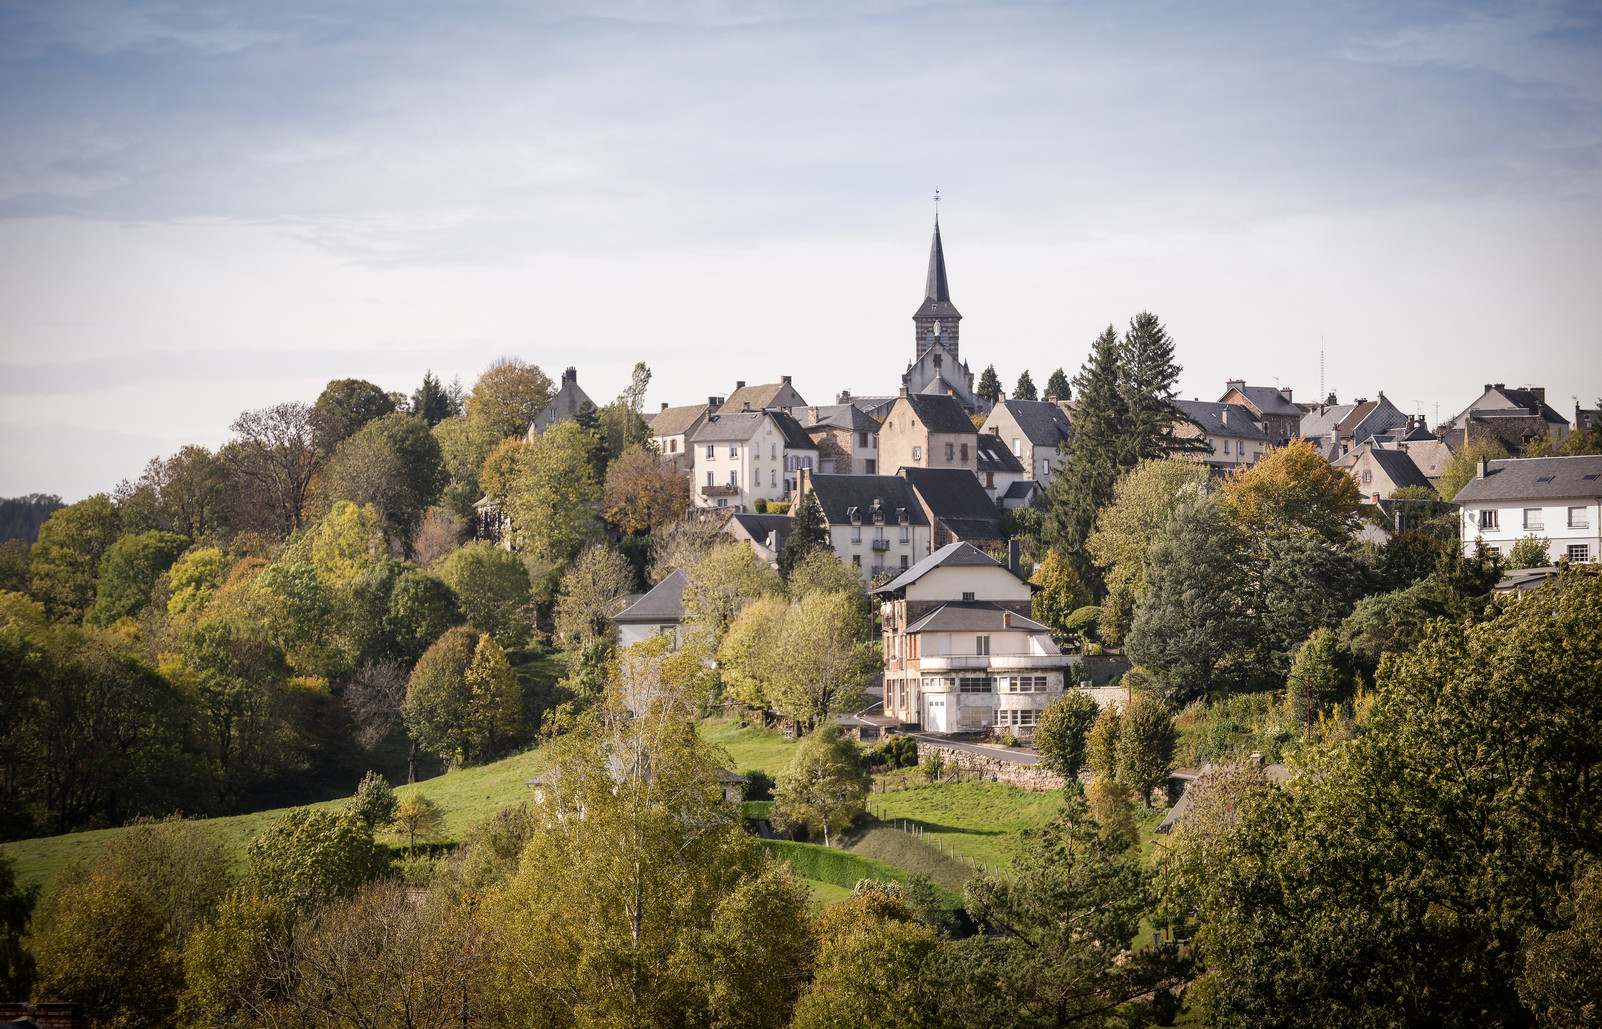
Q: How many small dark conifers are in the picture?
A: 3